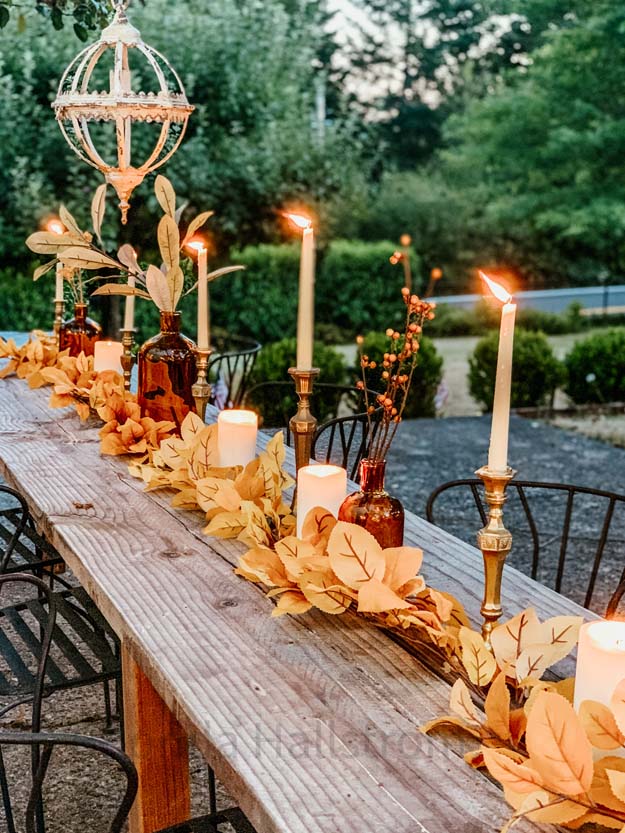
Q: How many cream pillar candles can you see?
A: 4